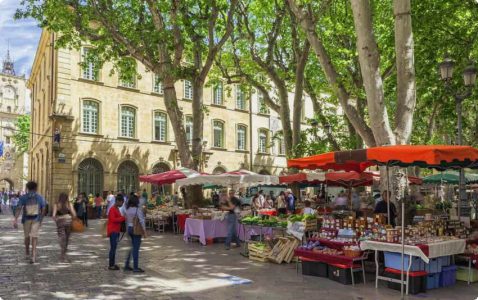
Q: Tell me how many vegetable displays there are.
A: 1